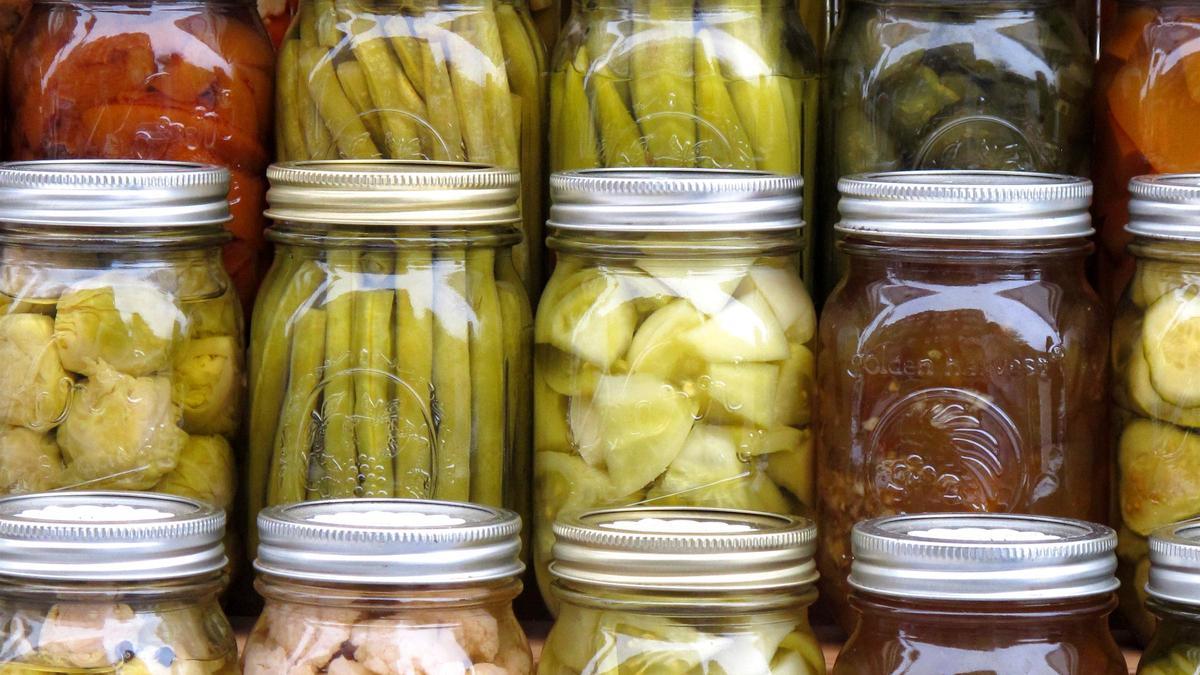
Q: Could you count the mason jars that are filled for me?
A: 15